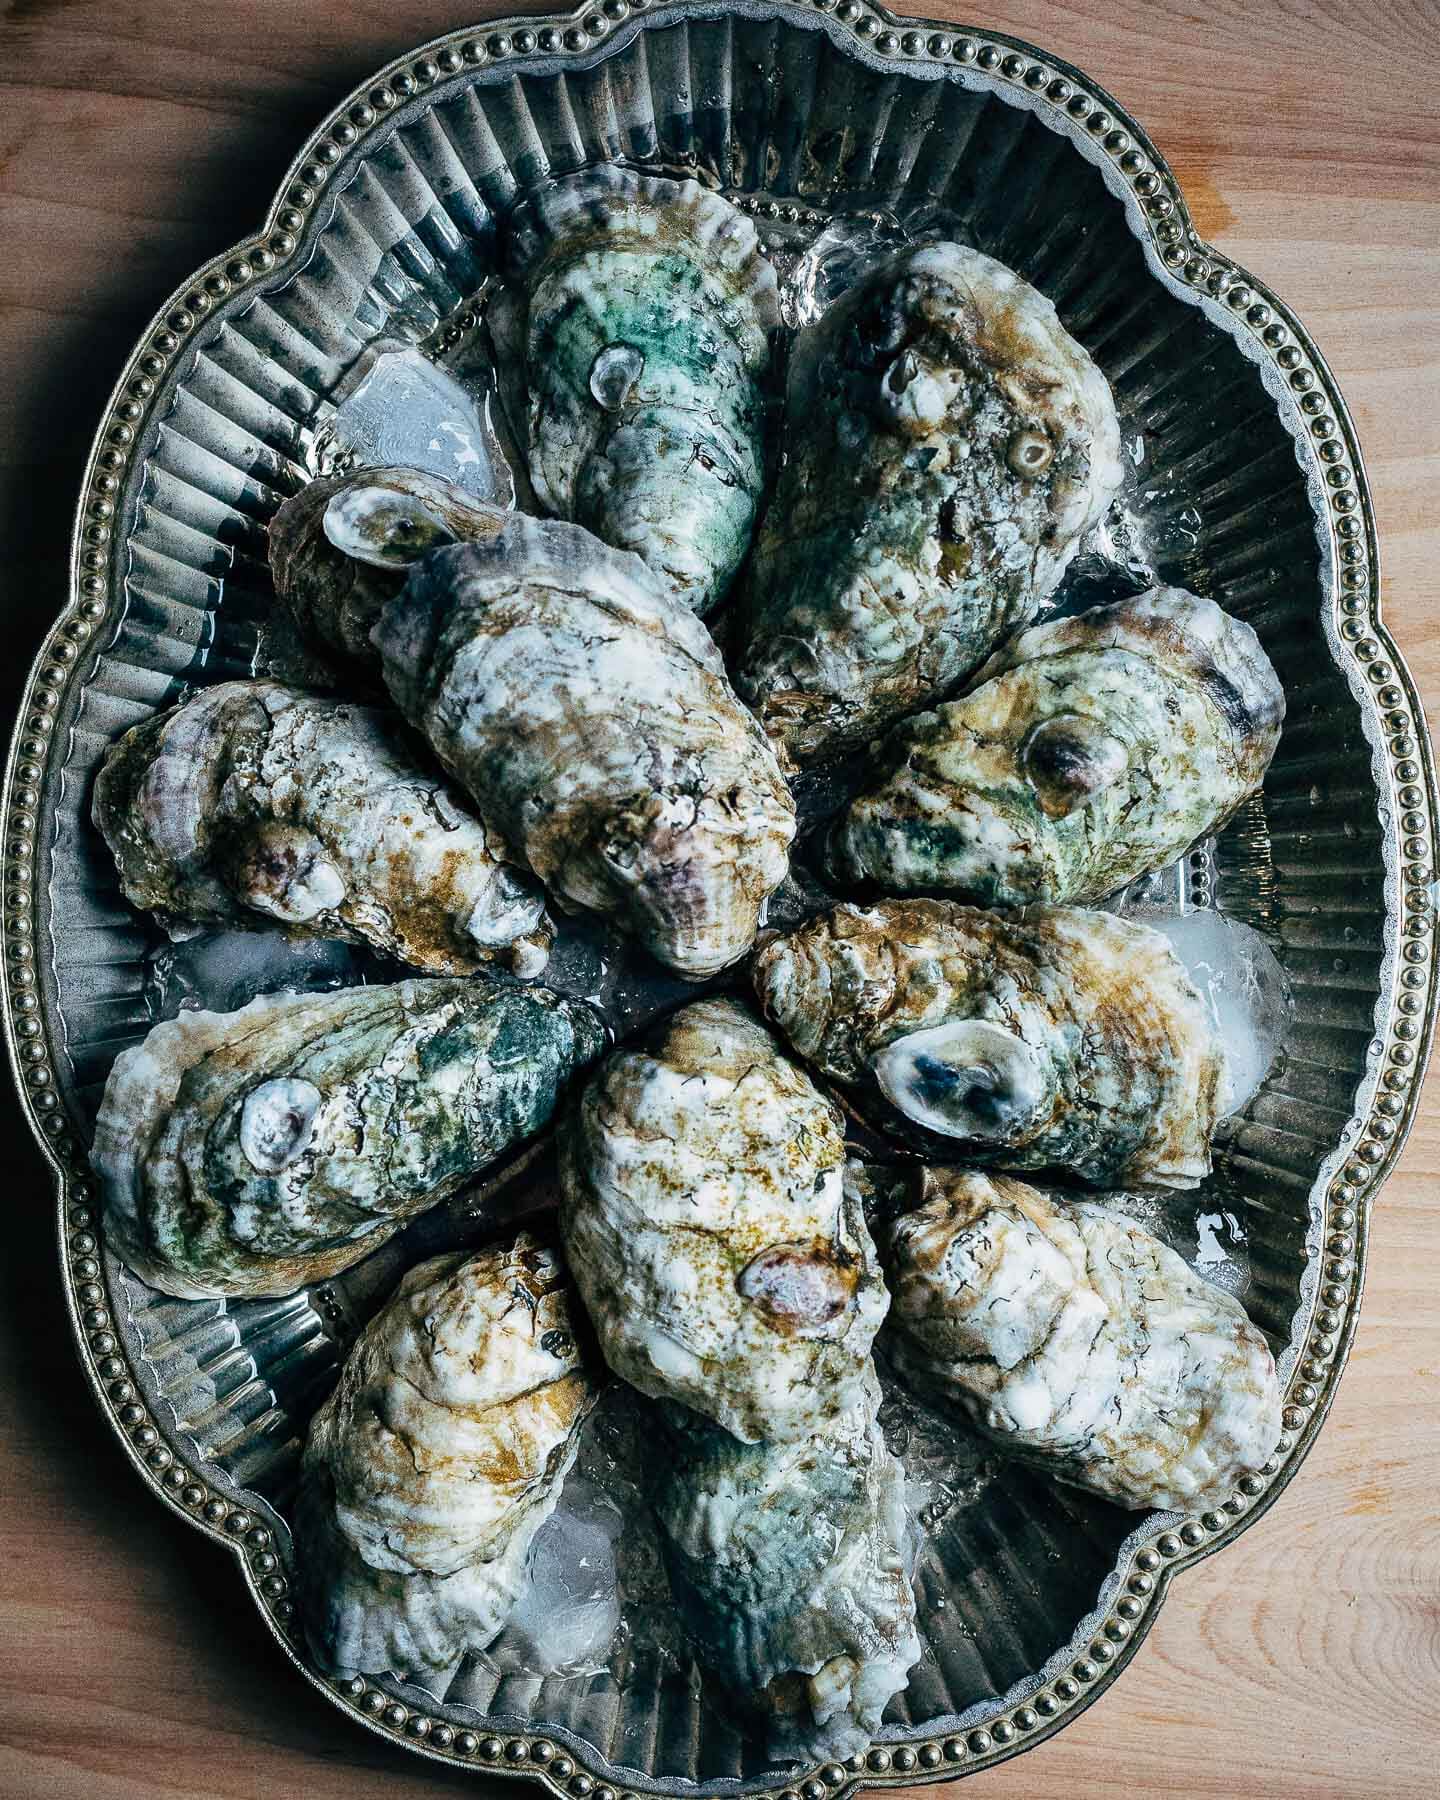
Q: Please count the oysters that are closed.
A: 12